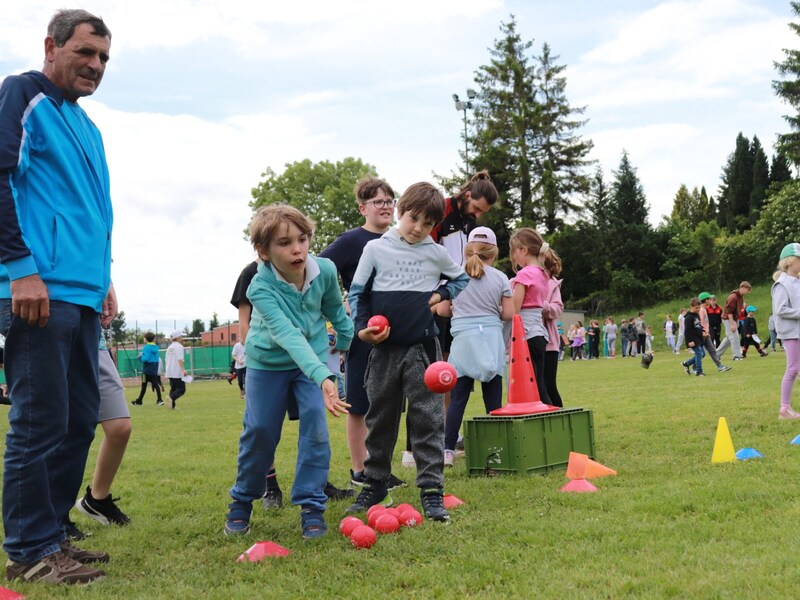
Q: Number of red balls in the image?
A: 10